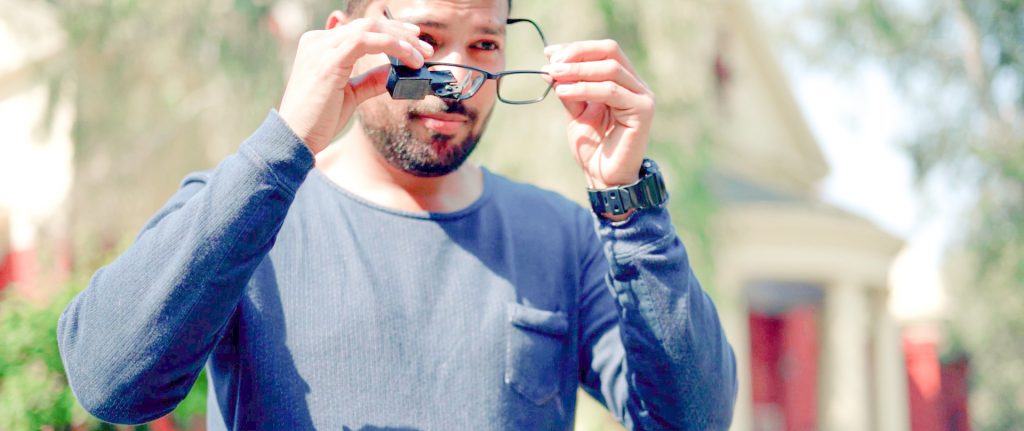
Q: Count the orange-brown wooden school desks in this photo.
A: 0